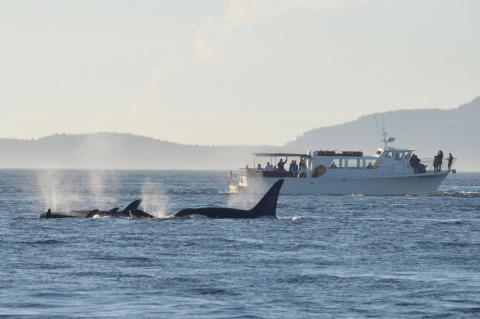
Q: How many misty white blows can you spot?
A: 4